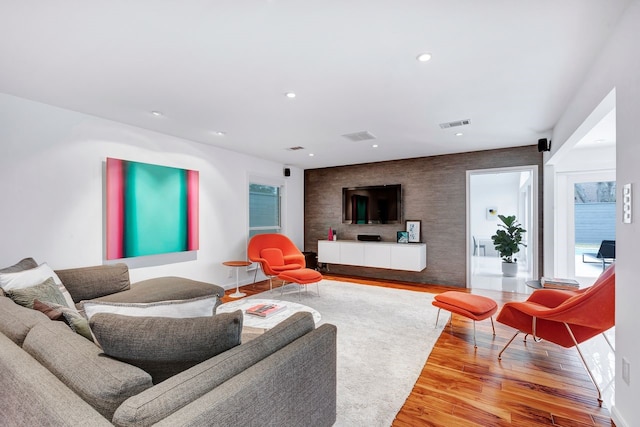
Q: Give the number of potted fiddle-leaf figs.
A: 1